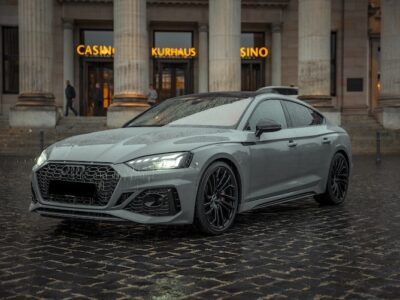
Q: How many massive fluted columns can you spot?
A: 5